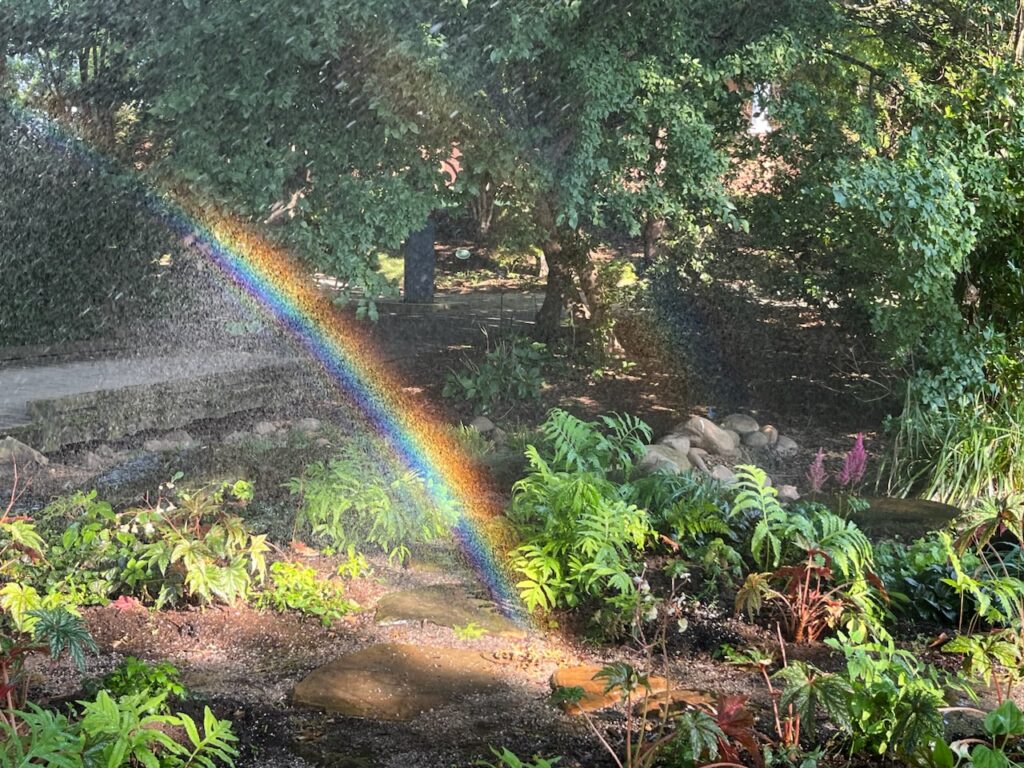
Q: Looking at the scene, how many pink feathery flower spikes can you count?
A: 2